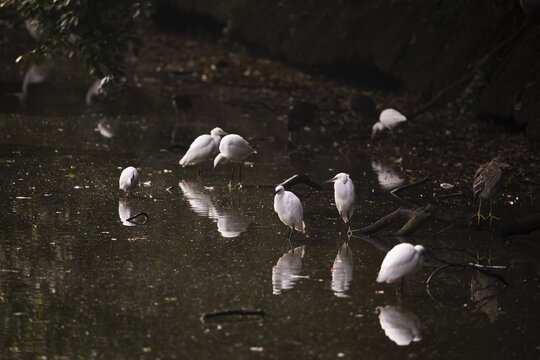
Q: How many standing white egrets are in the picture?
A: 7